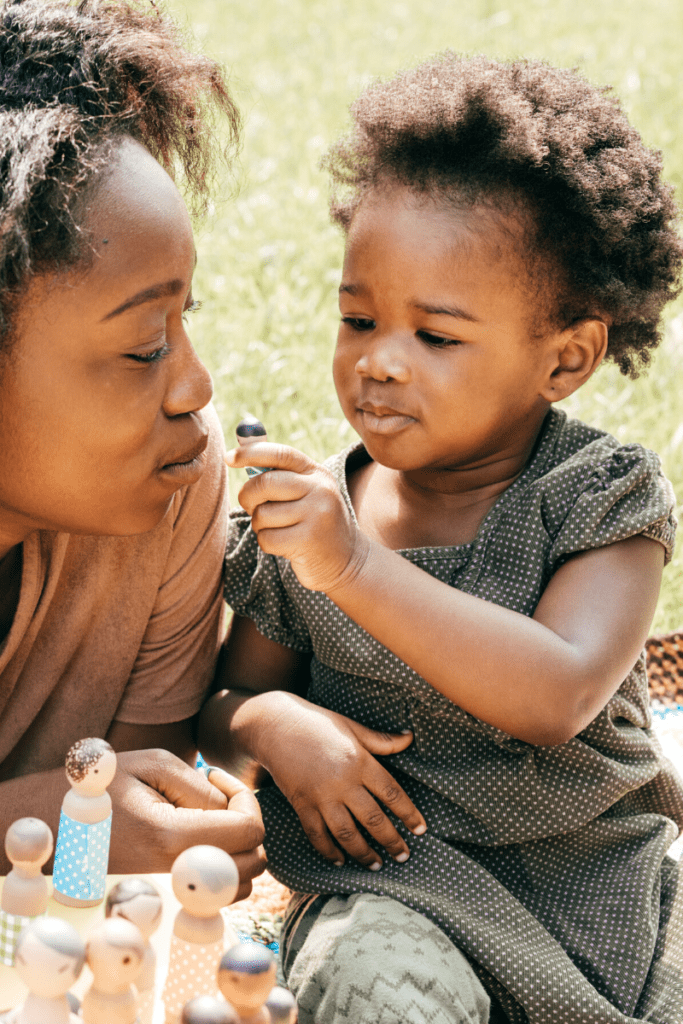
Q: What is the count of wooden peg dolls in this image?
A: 10